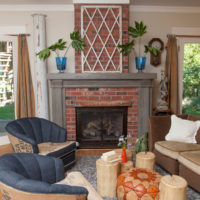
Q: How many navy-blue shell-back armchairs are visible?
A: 2